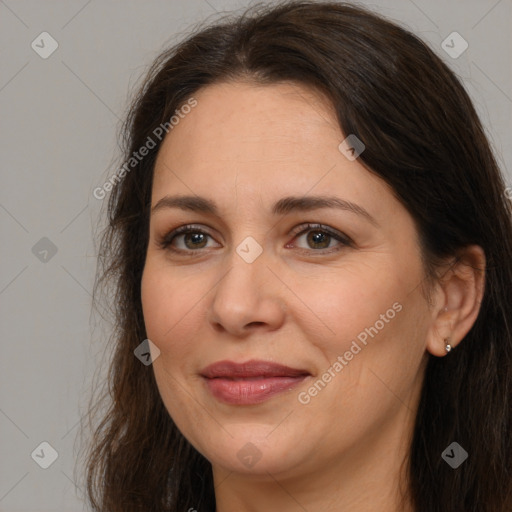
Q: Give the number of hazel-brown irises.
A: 2